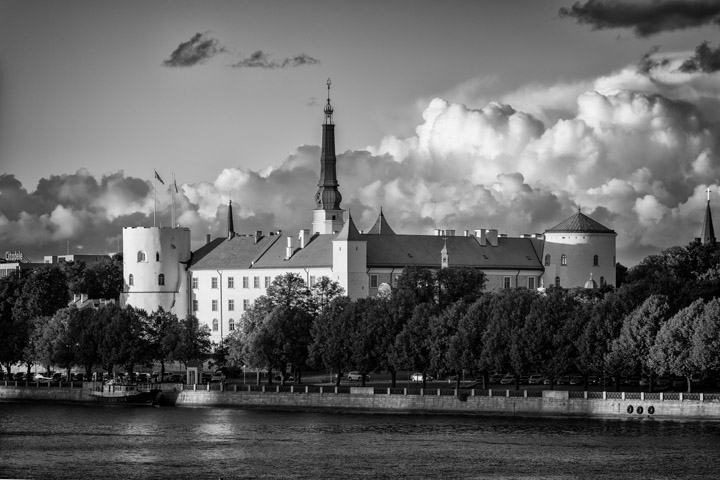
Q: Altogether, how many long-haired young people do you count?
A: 0